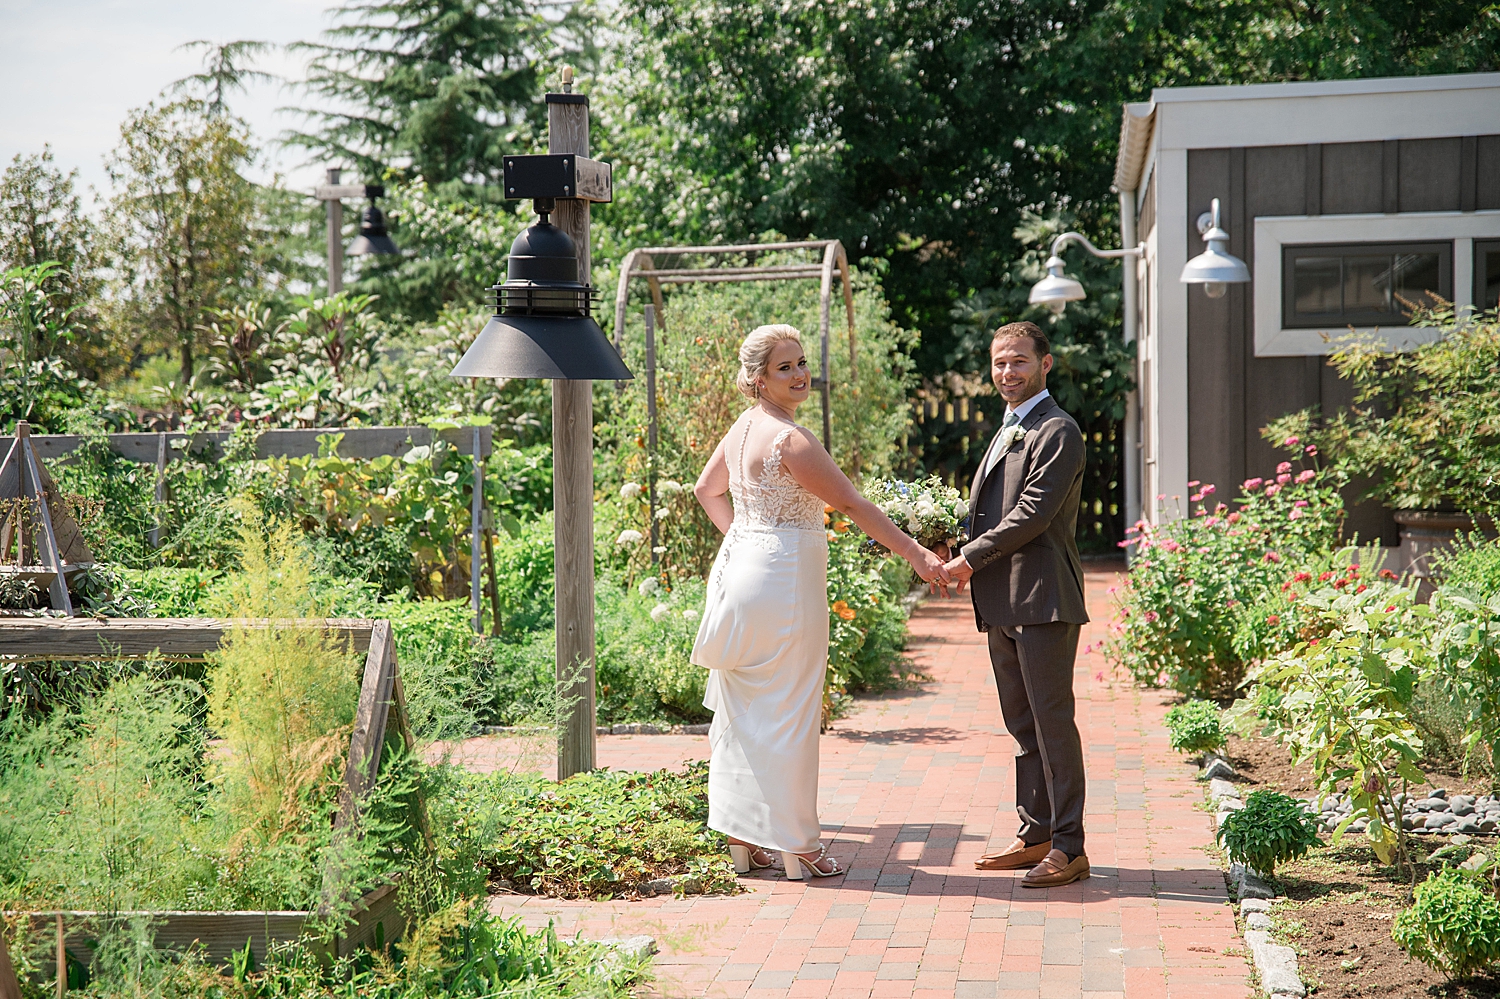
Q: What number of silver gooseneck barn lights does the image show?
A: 2